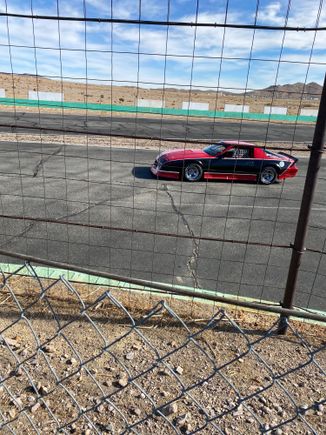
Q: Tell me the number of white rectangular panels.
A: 7